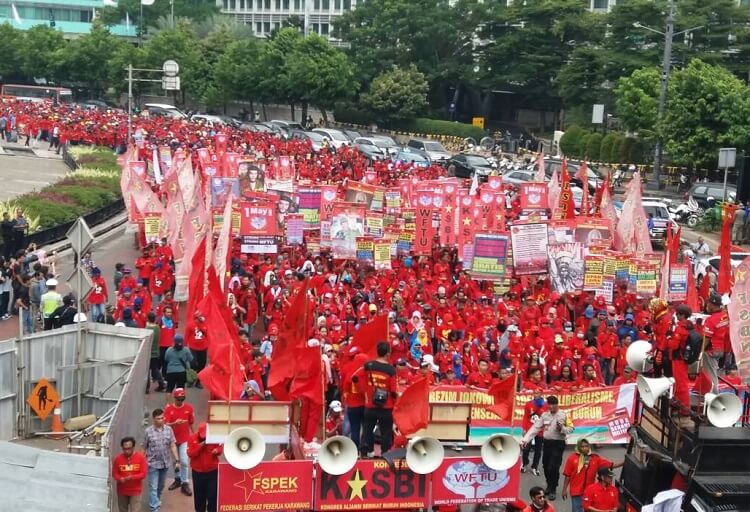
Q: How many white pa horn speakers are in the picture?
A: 7